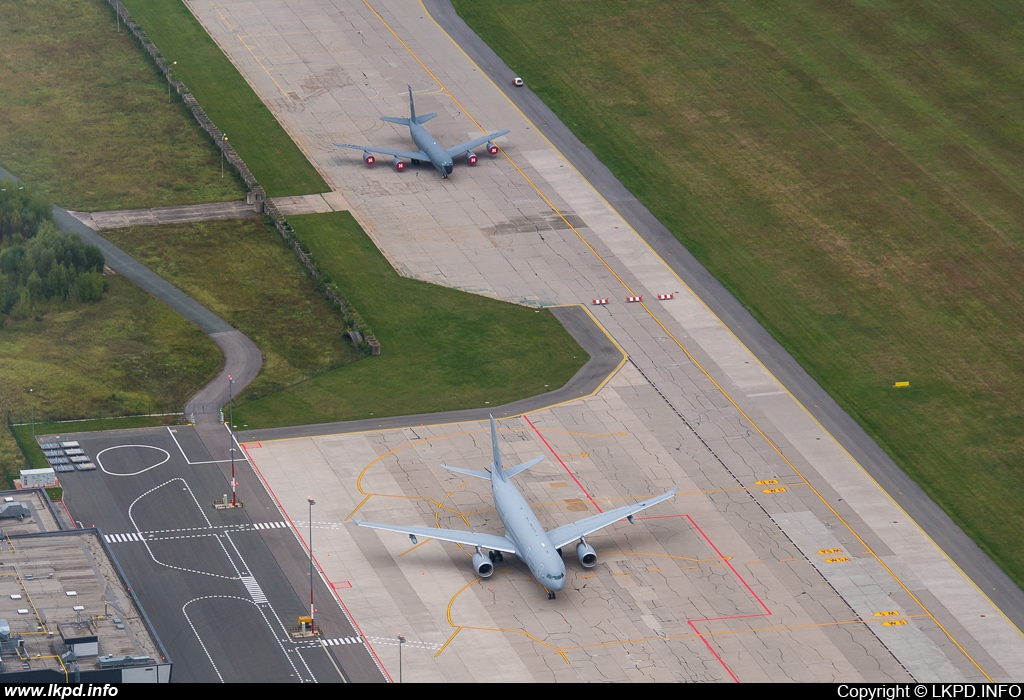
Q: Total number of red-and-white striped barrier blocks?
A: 3